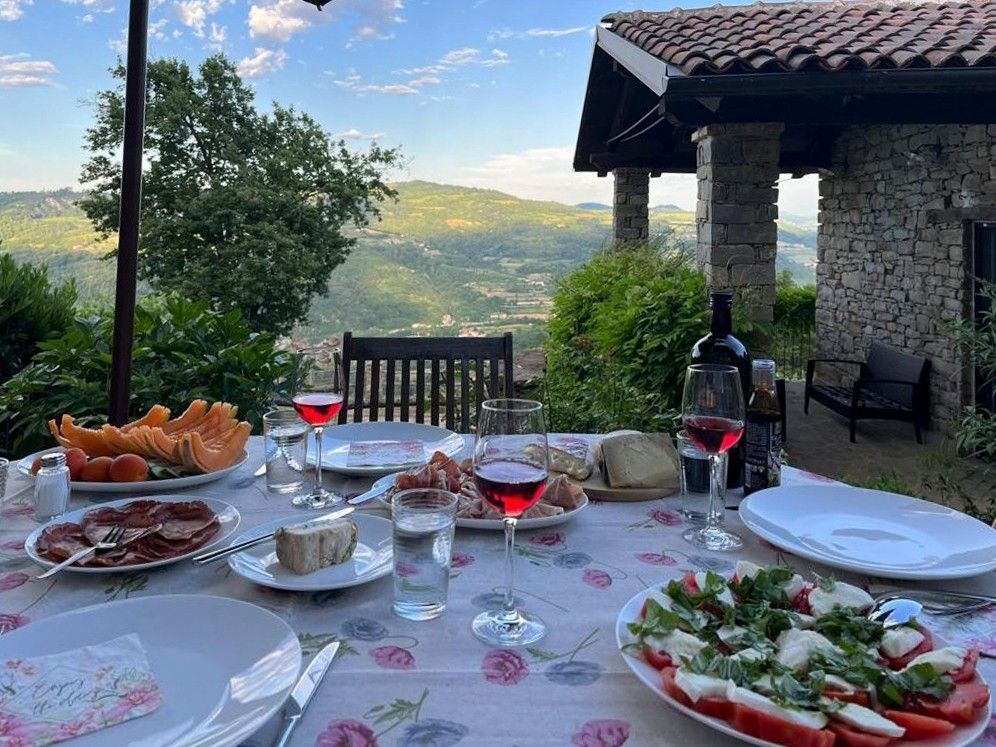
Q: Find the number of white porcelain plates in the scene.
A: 8